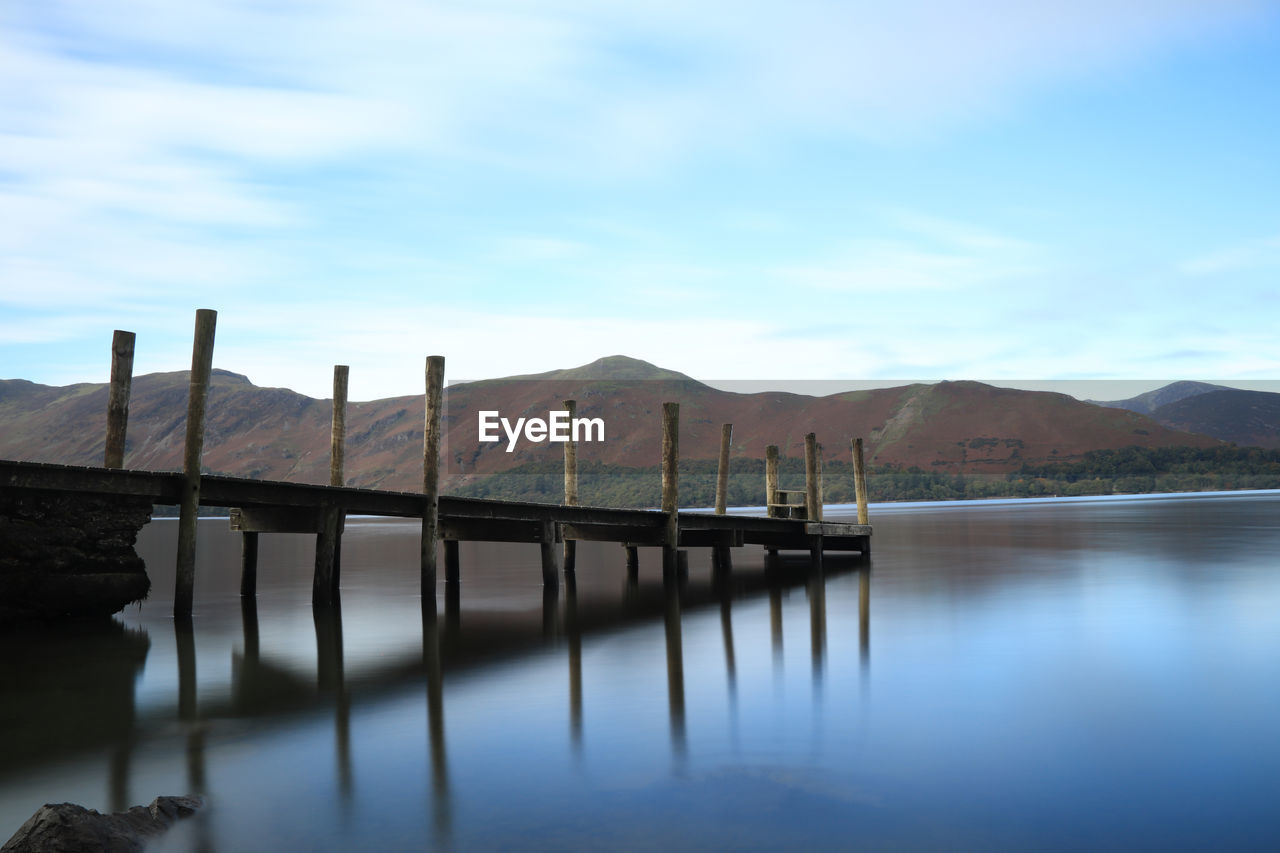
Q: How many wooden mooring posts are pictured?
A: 11